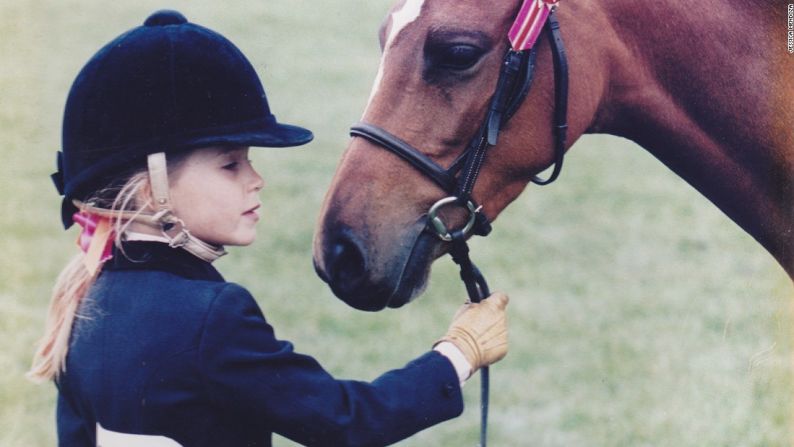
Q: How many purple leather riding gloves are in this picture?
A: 0